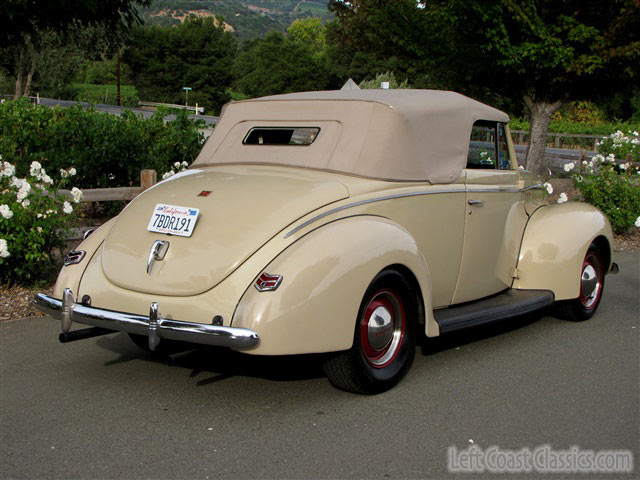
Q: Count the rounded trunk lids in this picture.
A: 1